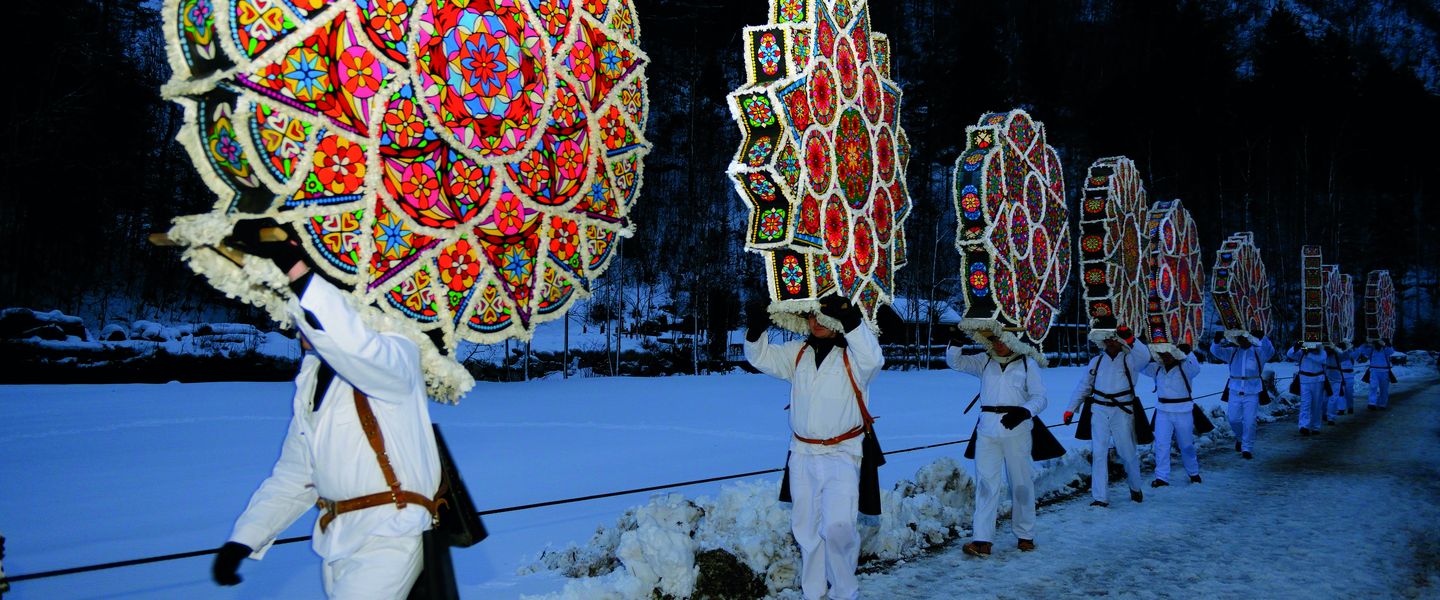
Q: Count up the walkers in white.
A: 10